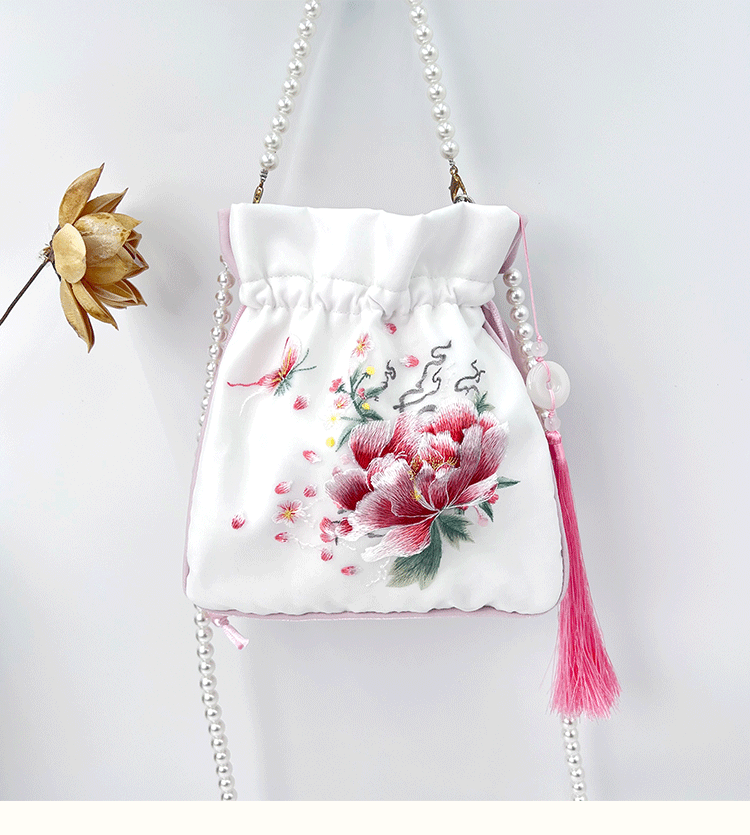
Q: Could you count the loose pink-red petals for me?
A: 10